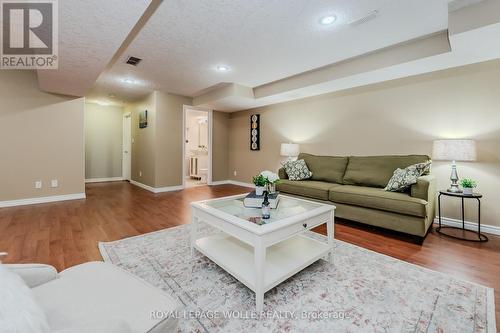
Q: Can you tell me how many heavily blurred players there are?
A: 0